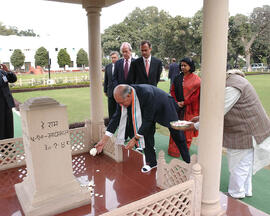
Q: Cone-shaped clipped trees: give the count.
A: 4